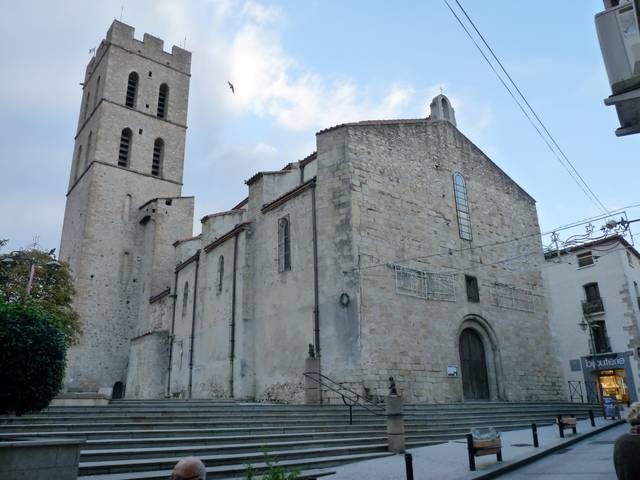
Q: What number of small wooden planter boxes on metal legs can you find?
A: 2